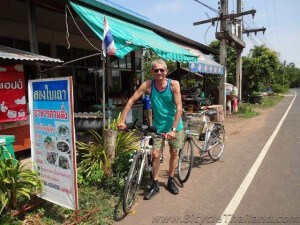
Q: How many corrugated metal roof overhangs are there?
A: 1